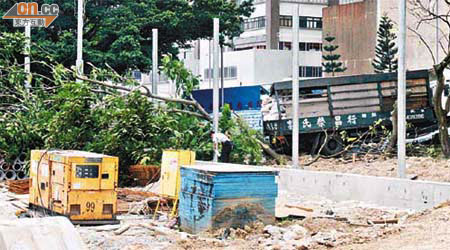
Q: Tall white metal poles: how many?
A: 6